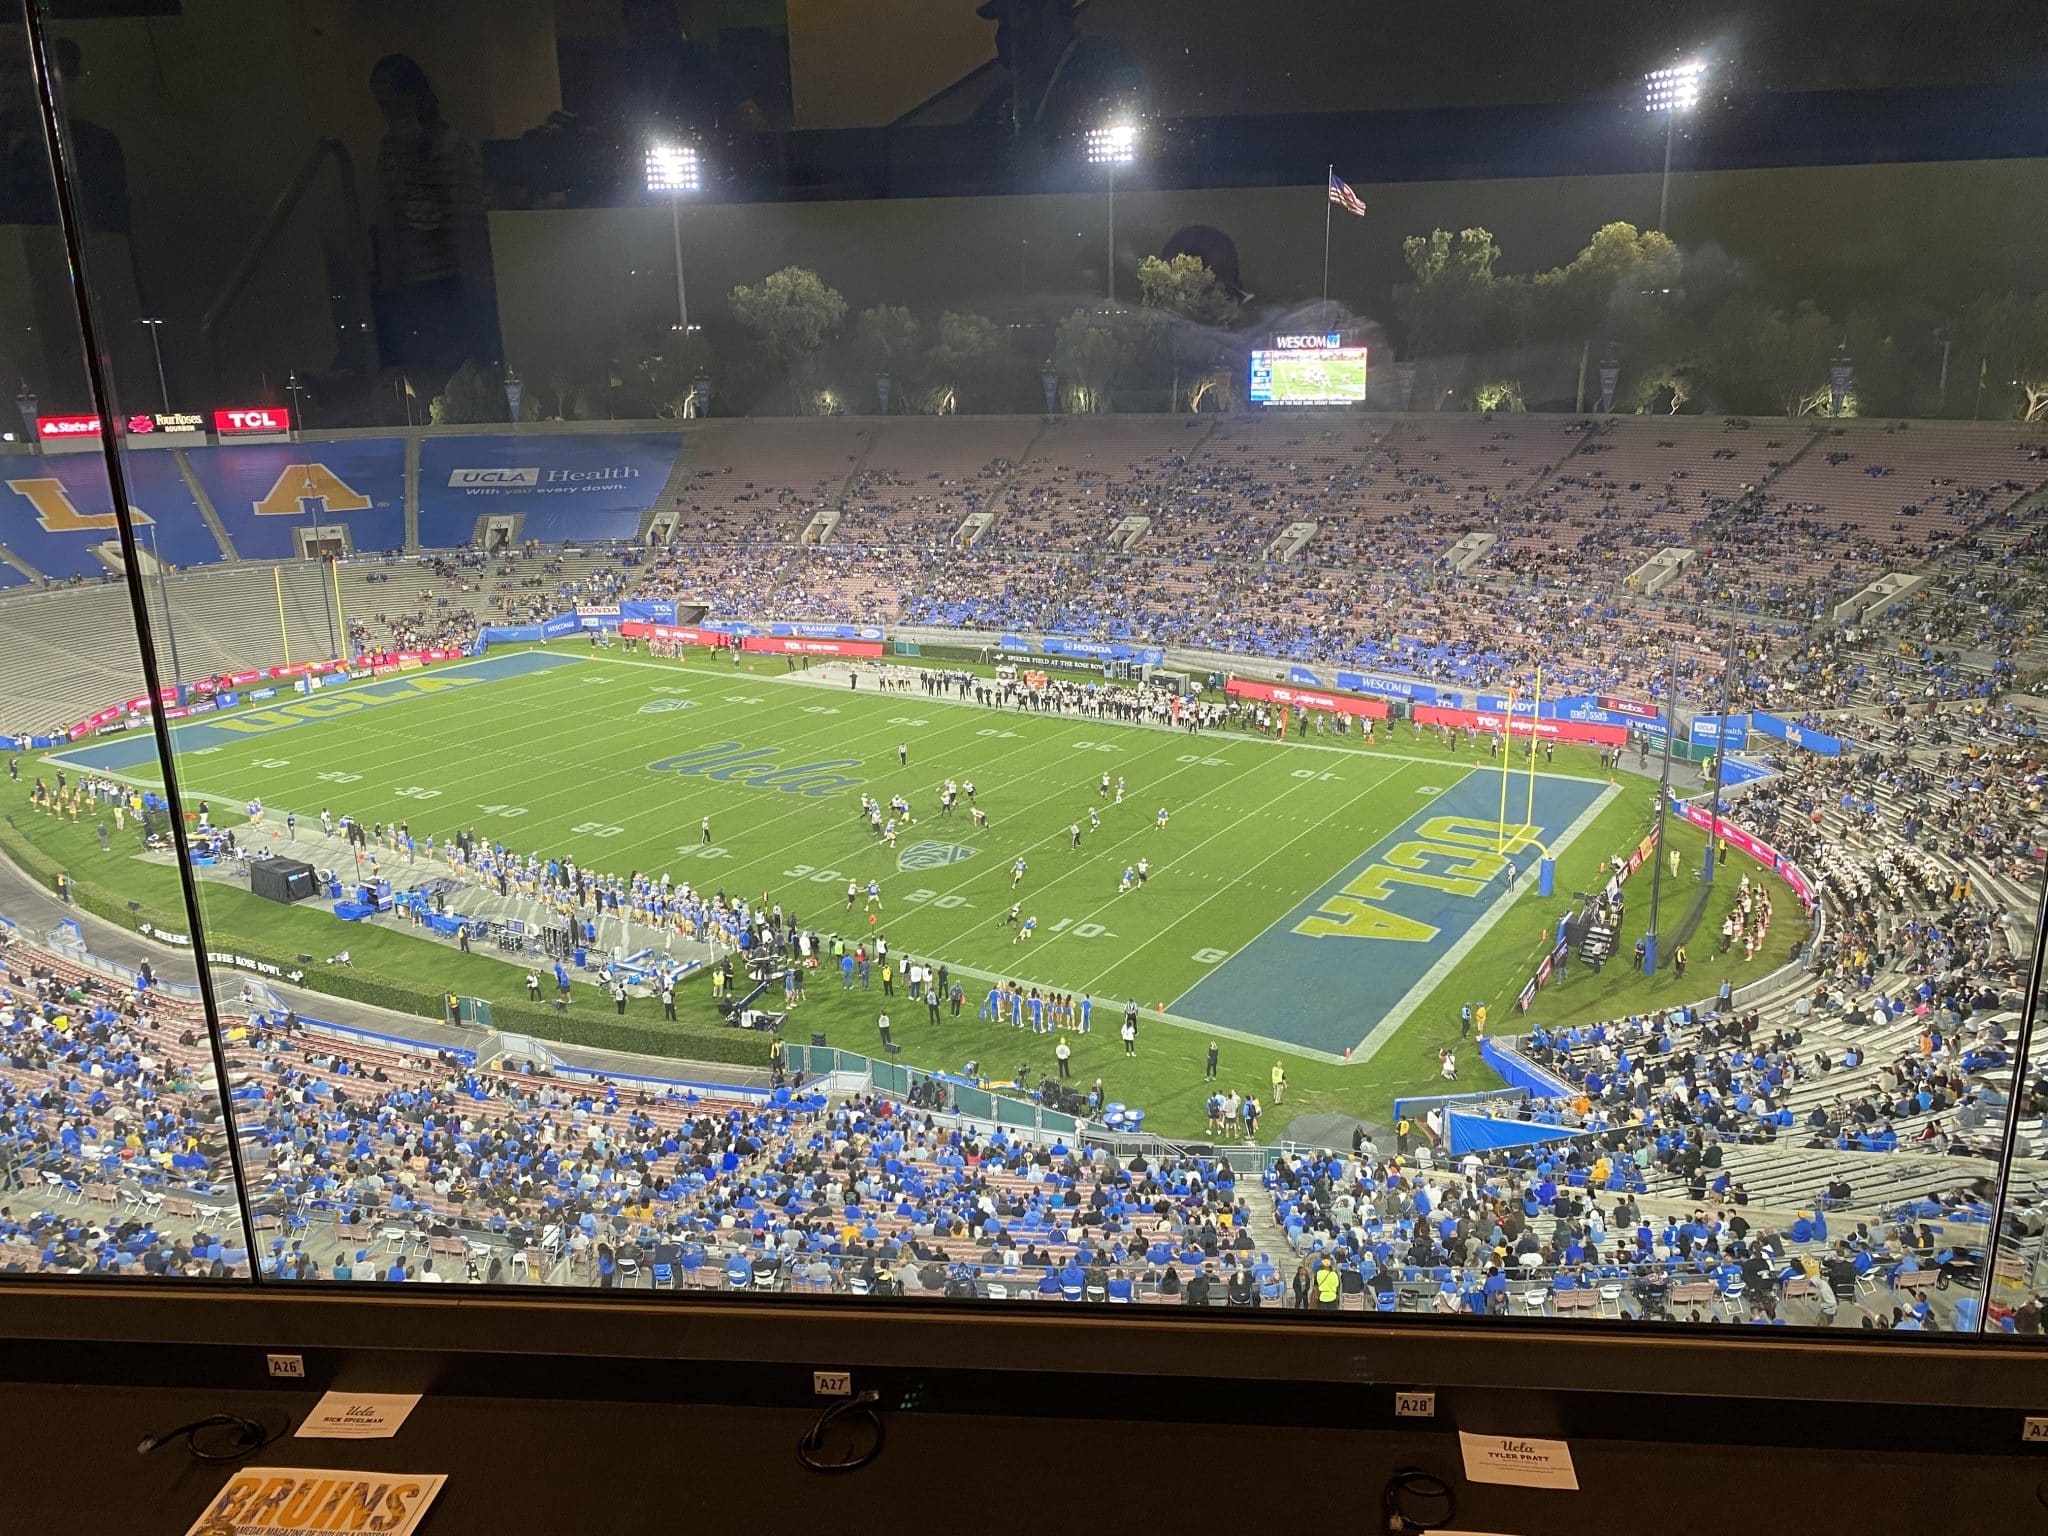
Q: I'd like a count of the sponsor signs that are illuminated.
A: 4